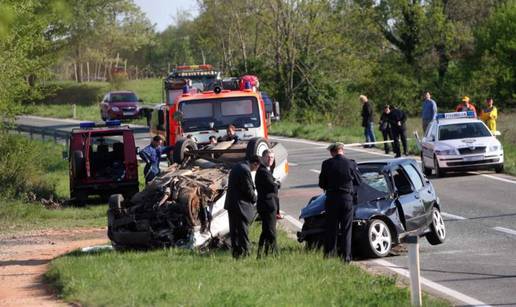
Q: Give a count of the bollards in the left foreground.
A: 0